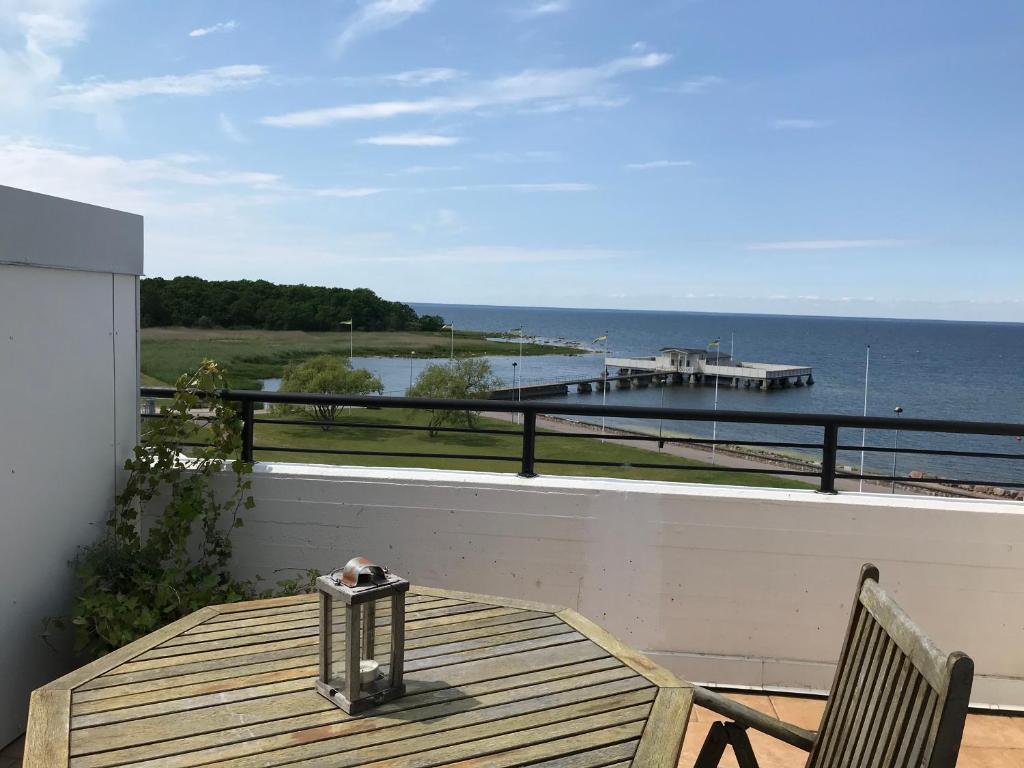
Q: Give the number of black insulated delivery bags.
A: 0